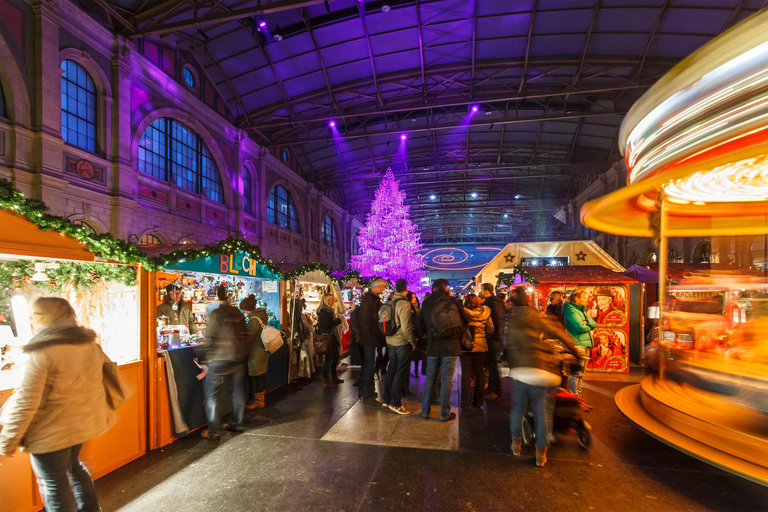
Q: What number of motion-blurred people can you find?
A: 3